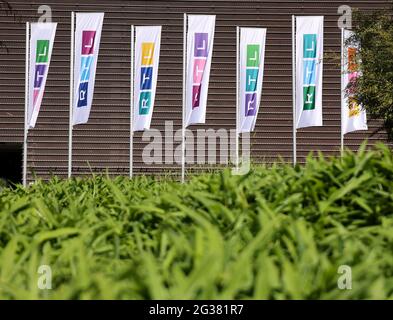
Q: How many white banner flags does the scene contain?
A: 7